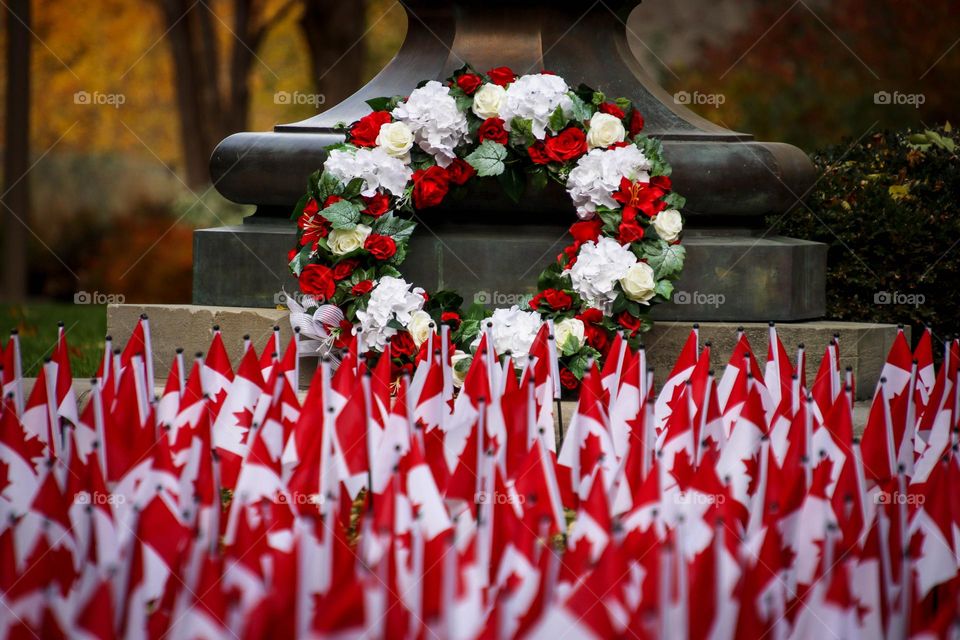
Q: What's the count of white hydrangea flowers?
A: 7